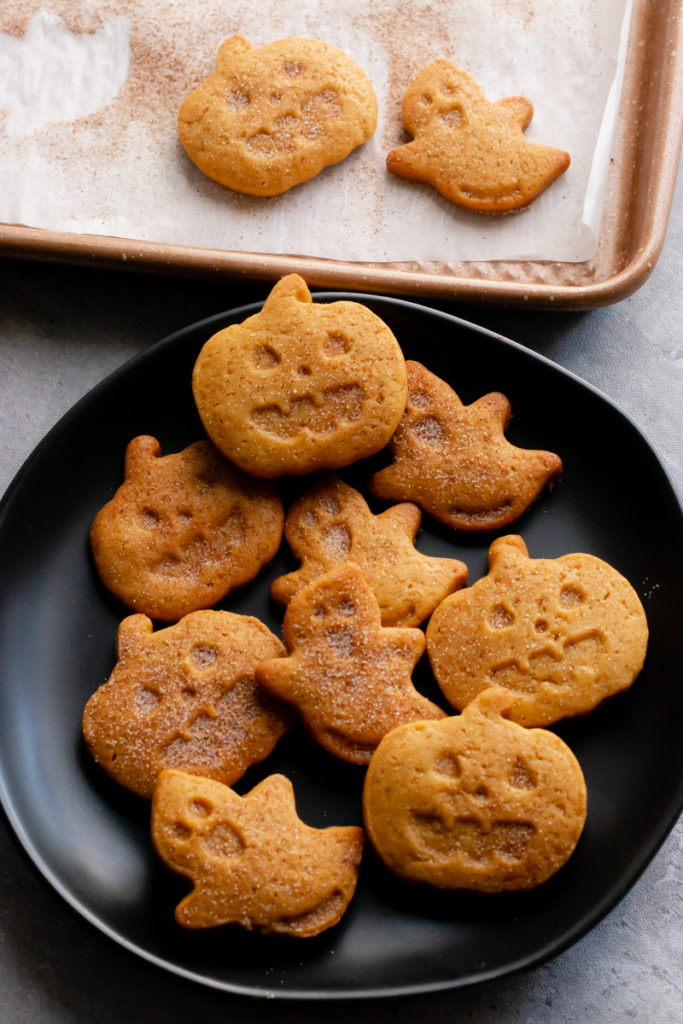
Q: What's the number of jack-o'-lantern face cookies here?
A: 6